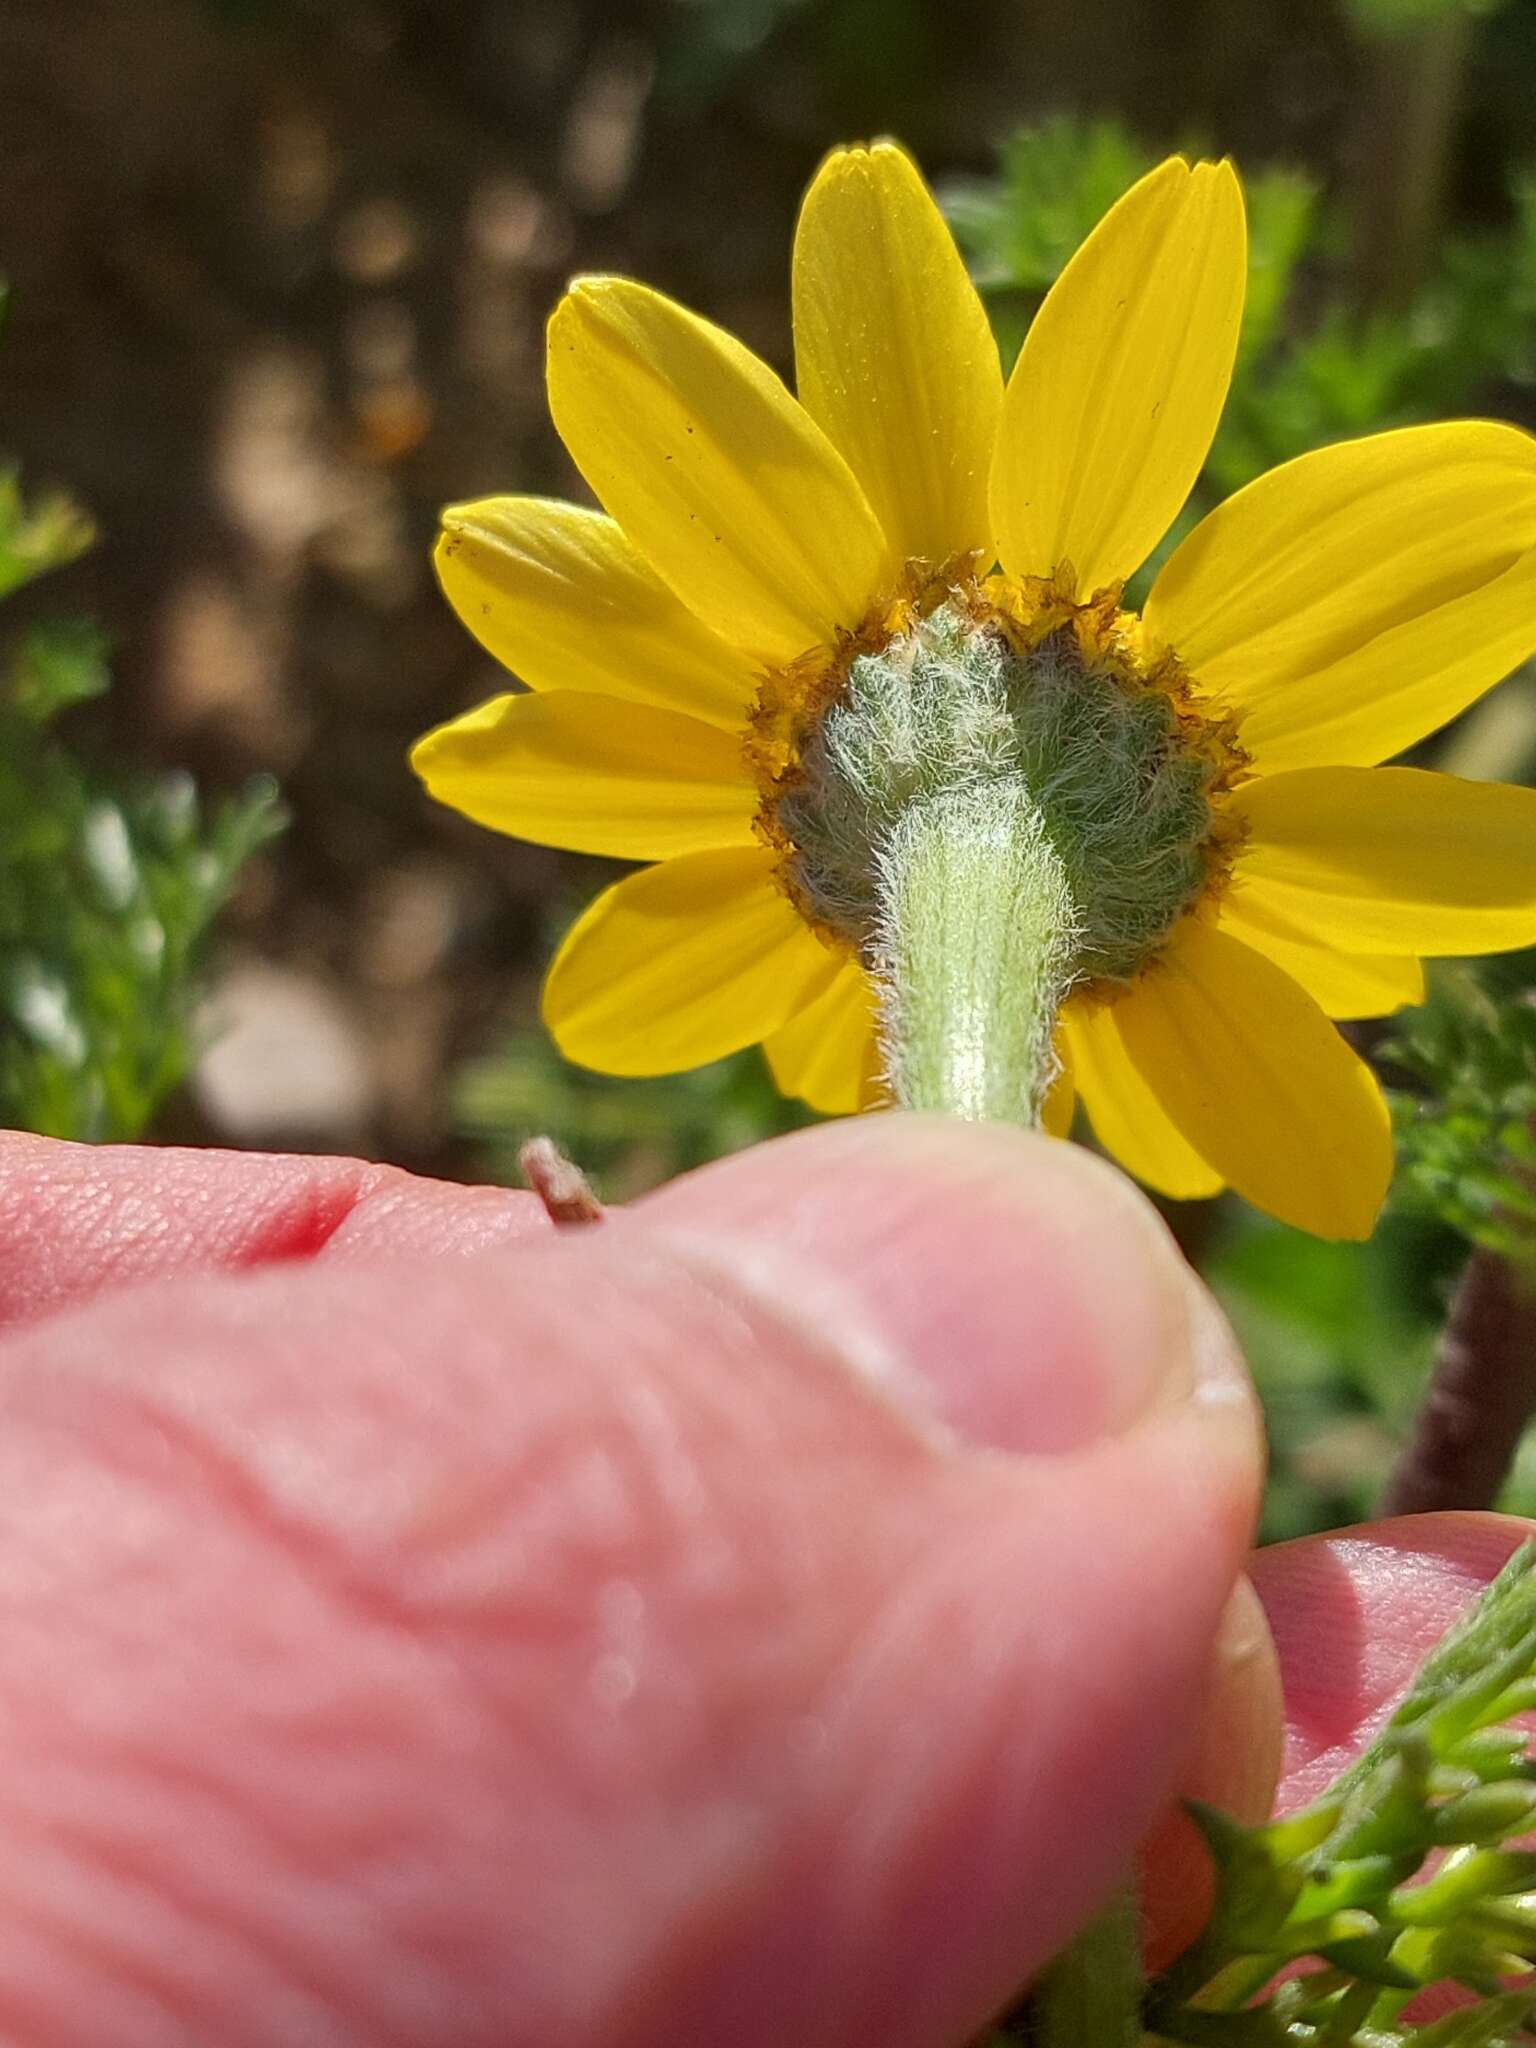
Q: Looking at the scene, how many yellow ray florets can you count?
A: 14